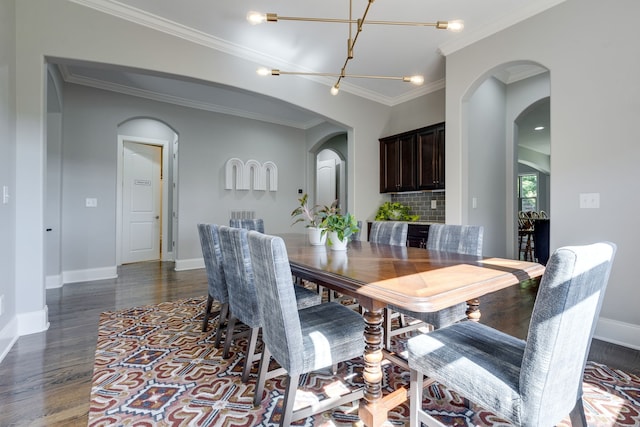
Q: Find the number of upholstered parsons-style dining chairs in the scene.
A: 8